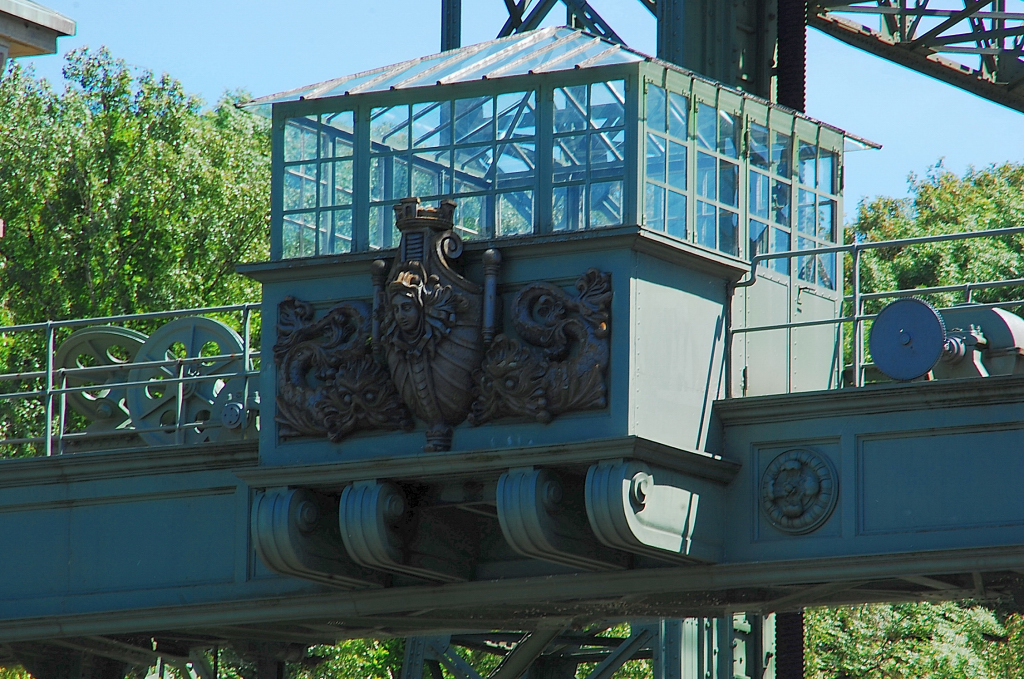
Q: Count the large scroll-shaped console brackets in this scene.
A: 4